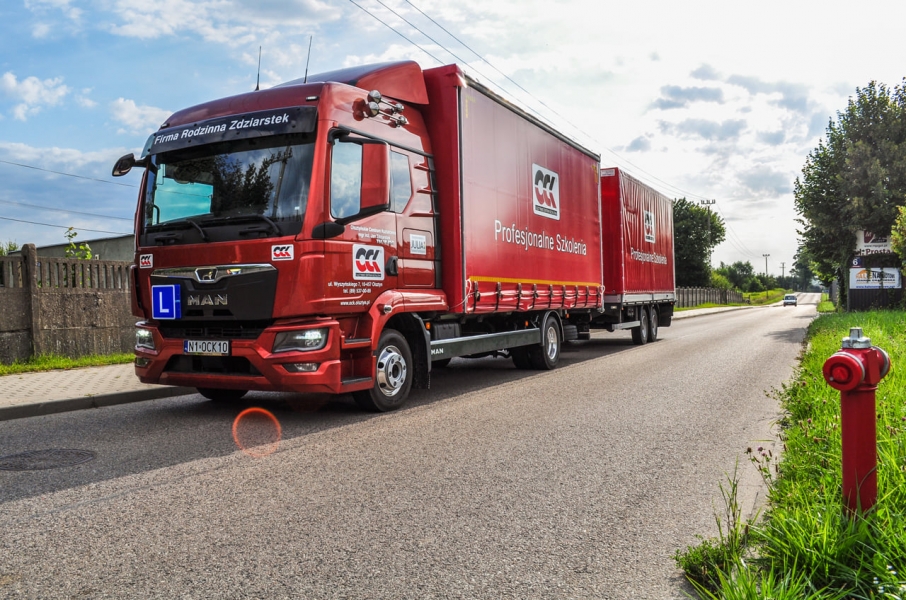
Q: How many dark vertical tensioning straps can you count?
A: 9